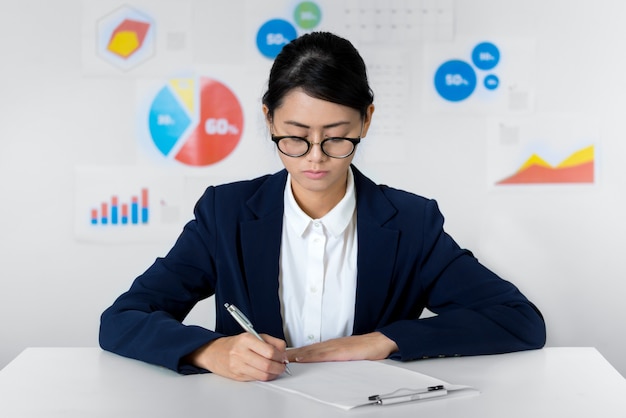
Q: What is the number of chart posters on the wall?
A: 6